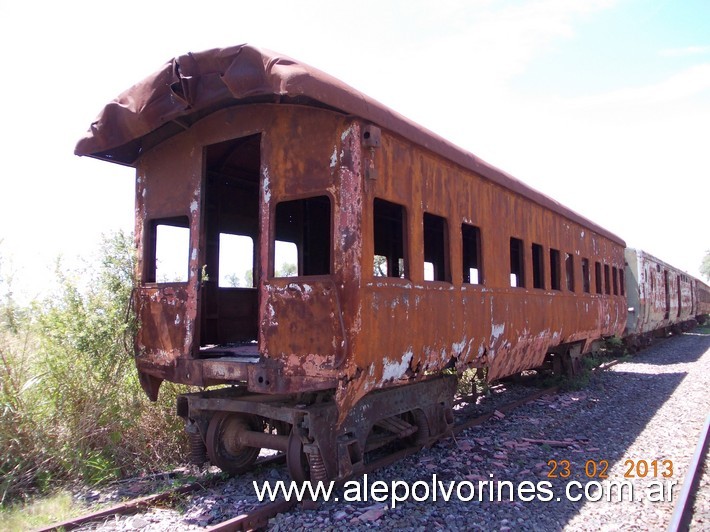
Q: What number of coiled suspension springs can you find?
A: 2